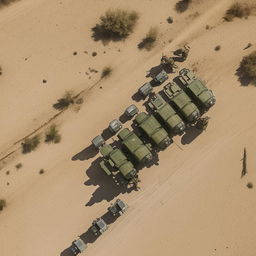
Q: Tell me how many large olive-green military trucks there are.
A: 6